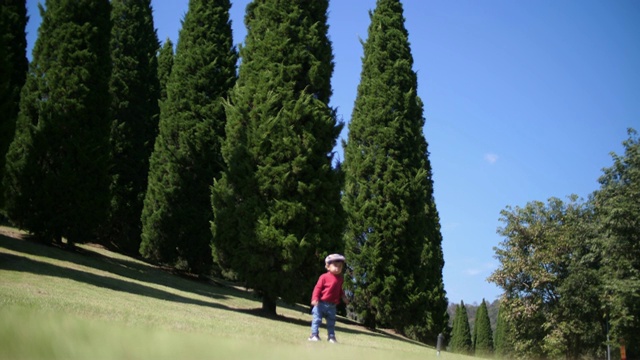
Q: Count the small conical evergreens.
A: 3